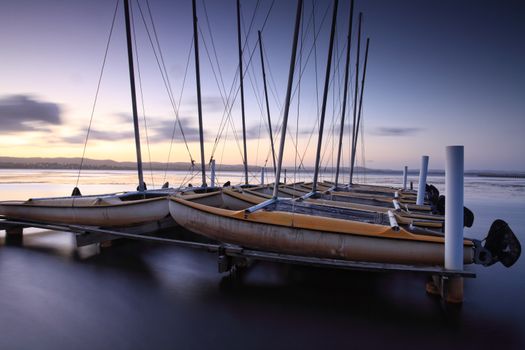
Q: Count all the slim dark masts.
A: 9